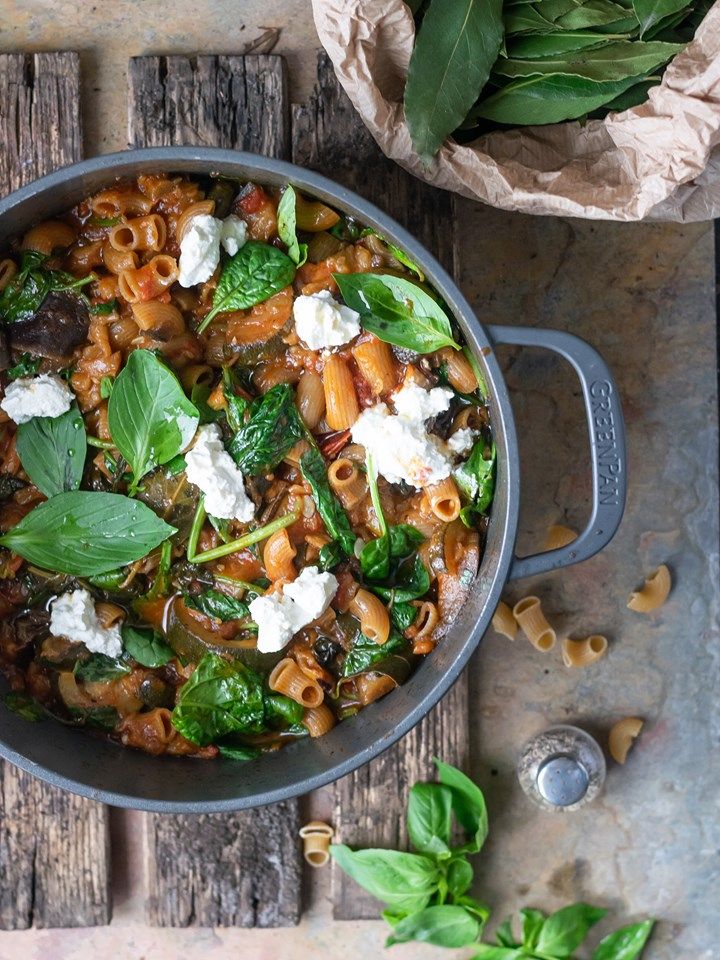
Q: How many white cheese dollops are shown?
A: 7